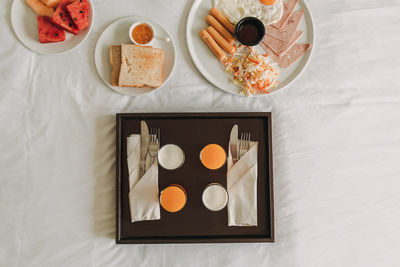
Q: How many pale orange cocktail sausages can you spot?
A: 4